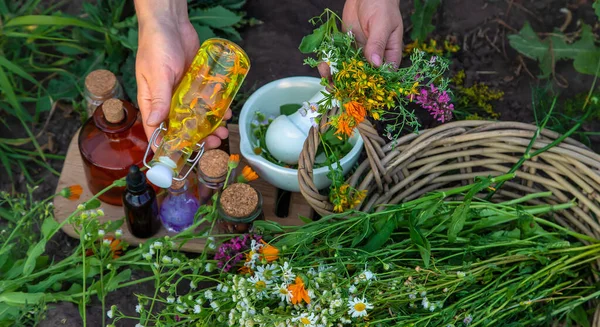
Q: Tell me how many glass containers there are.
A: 7